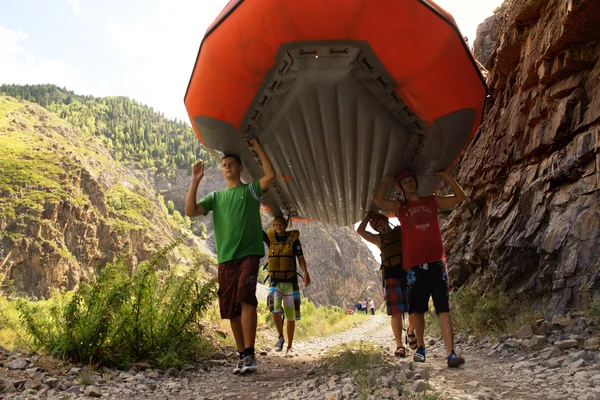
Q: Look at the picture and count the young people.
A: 4